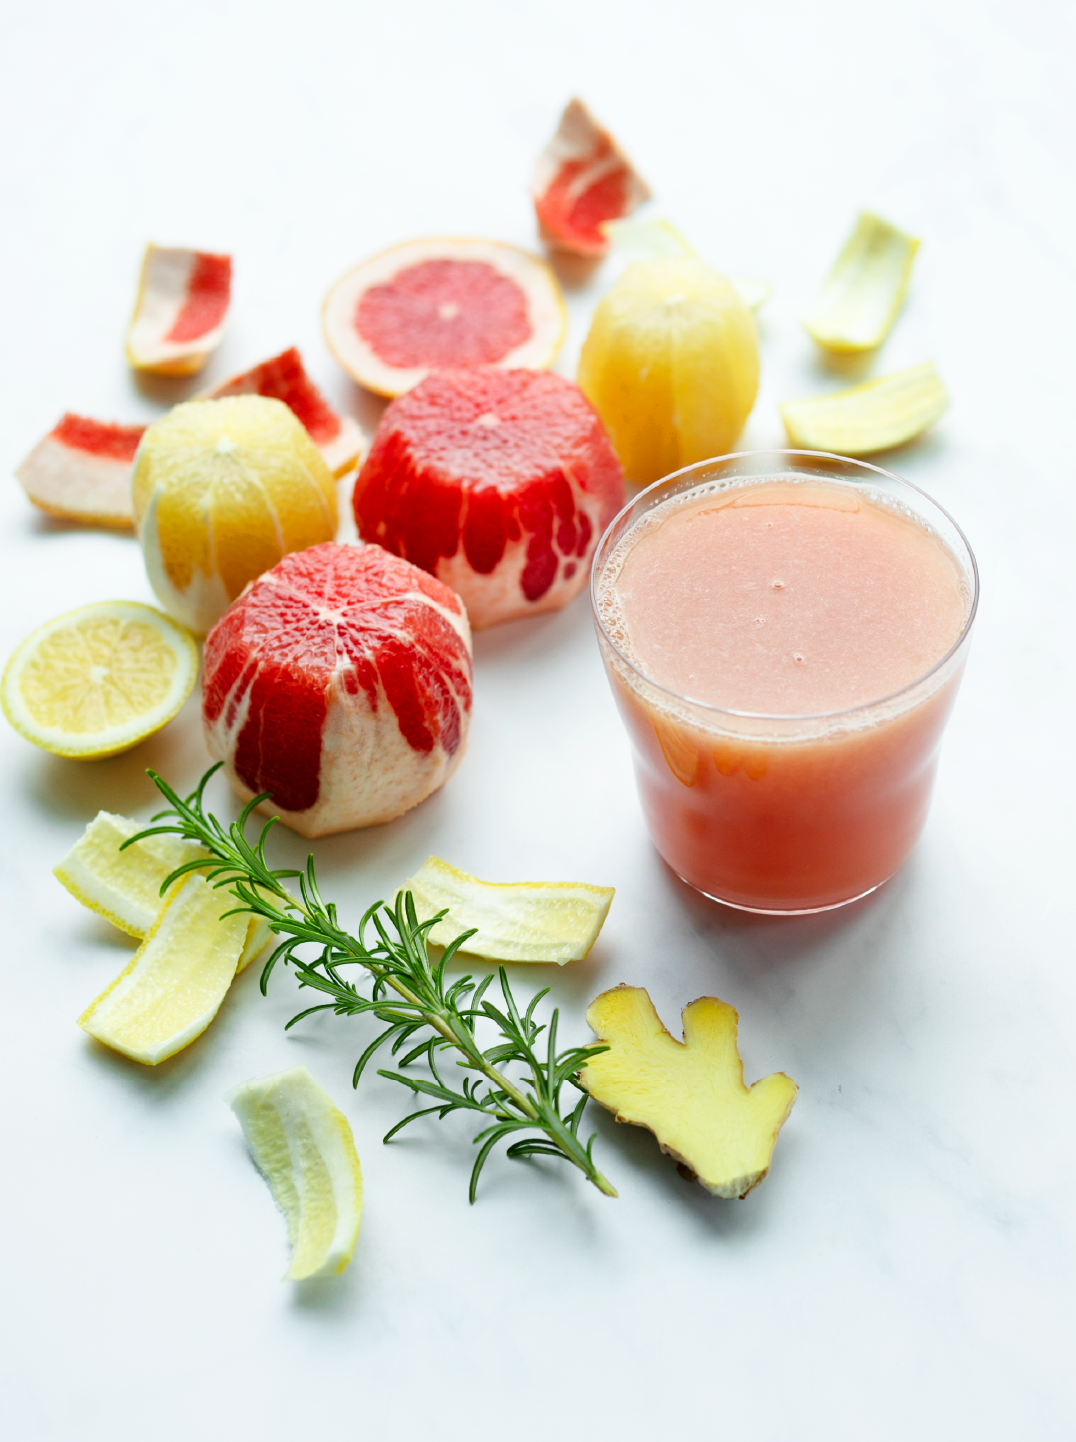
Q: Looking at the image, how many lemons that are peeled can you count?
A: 2